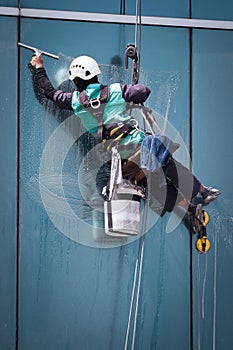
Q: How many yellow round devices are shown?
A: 2